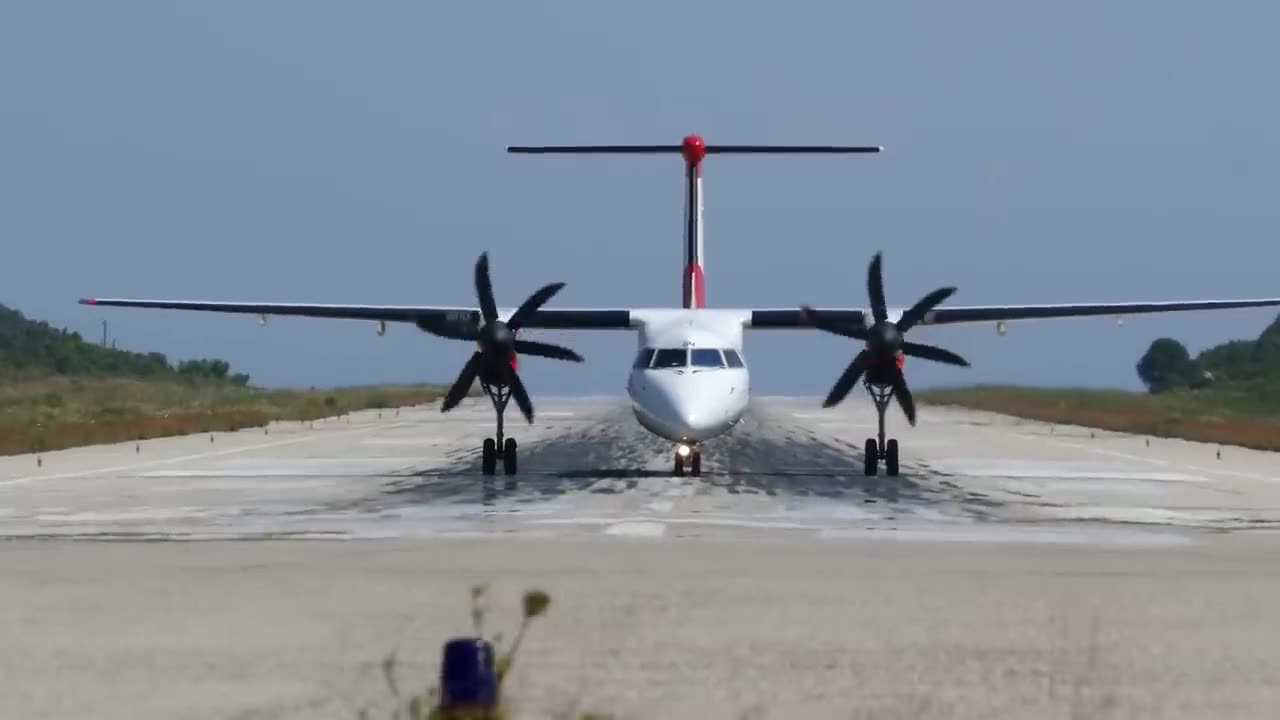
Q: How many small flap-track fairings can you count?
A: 4